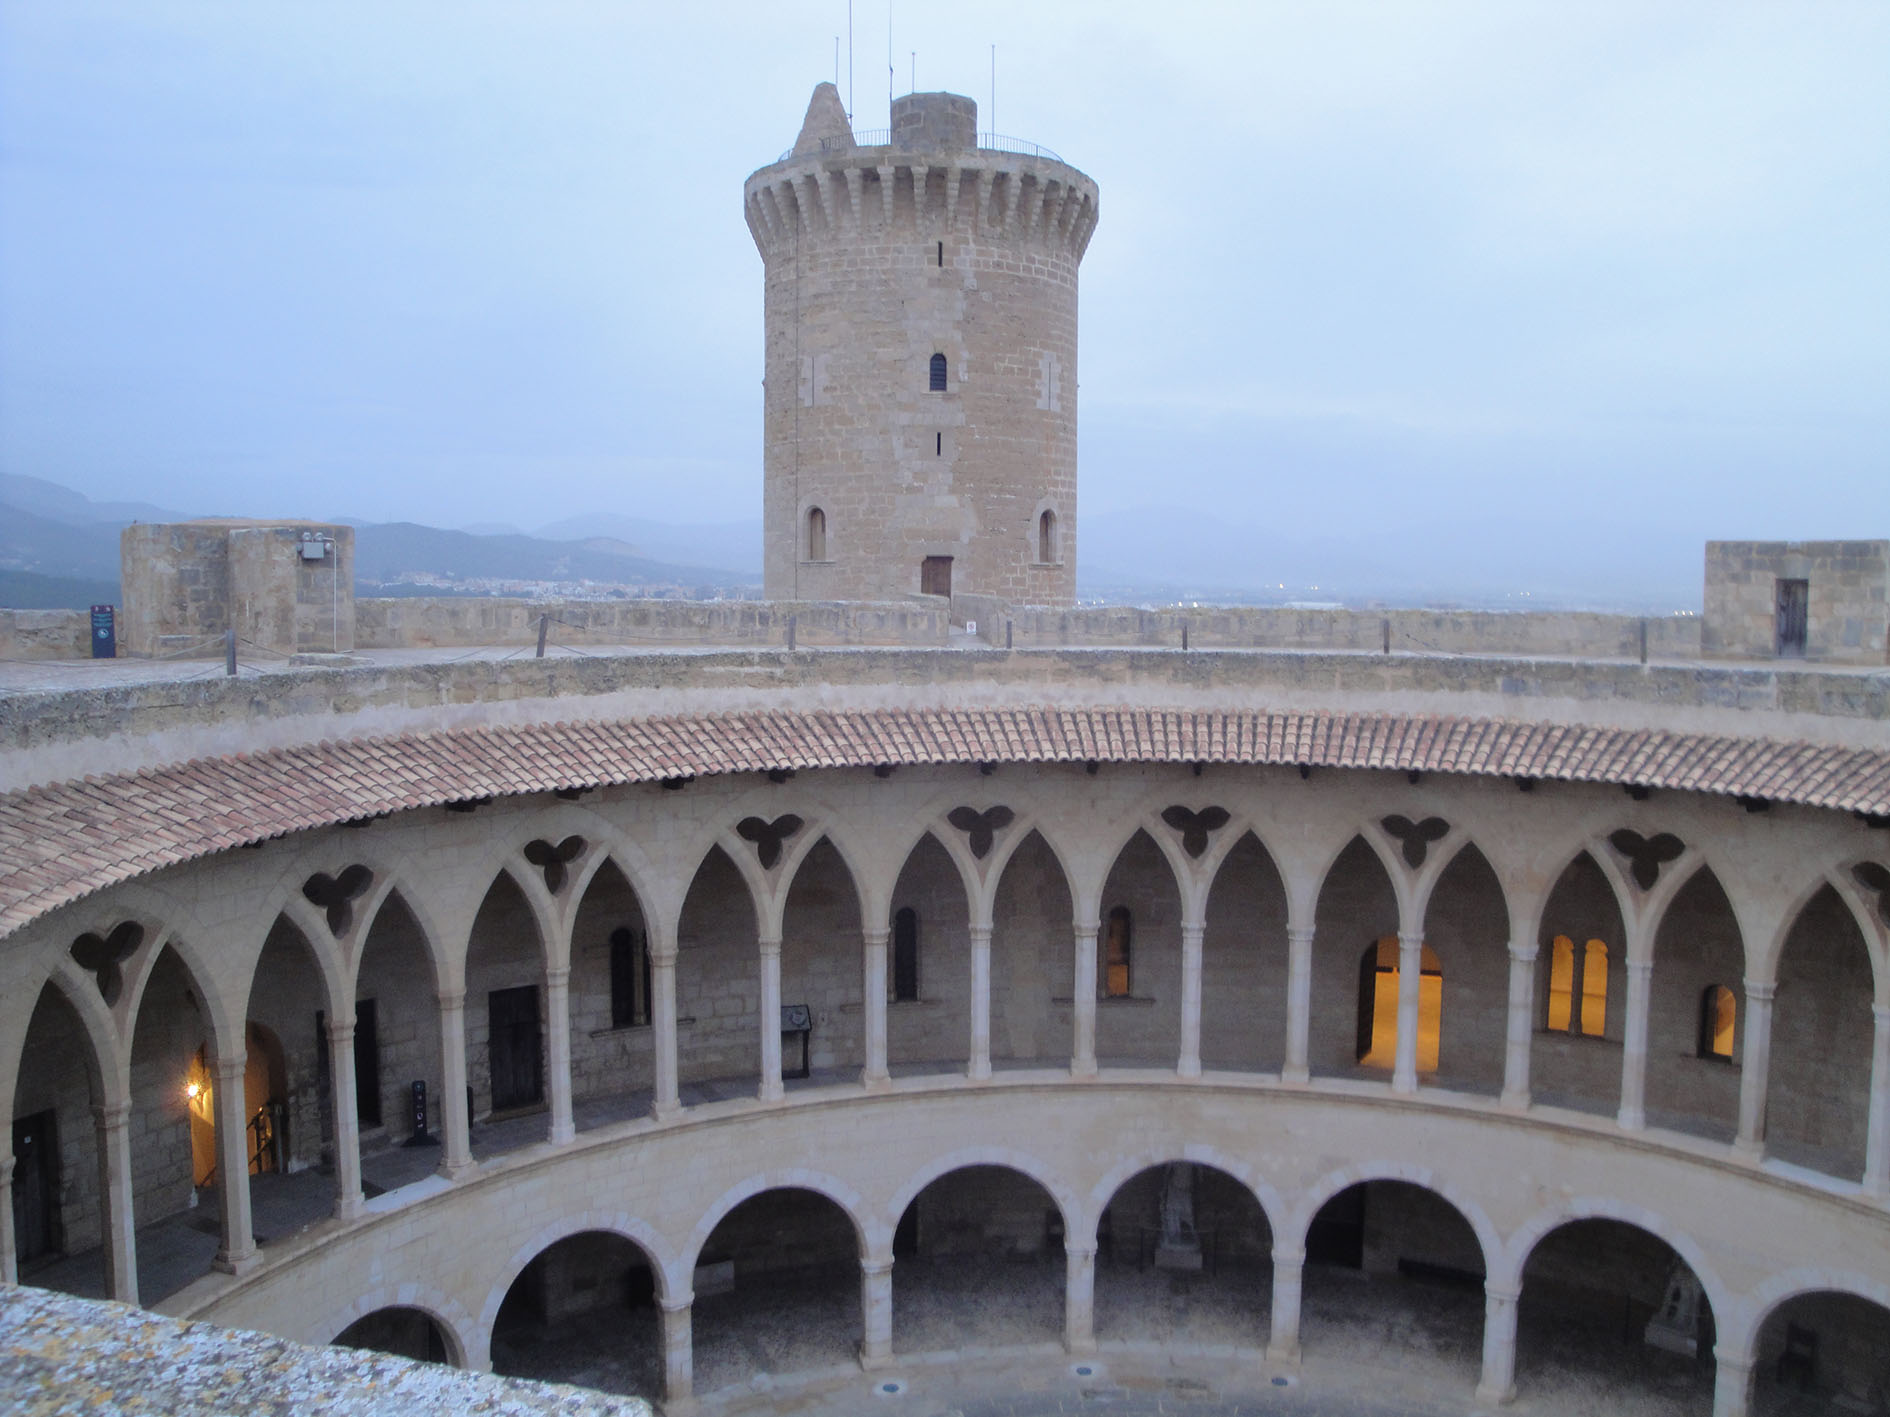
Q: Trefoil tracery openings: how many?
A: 9